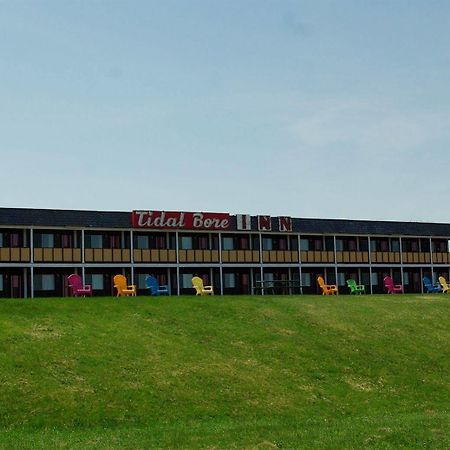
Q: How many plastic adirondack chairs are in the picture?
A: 9